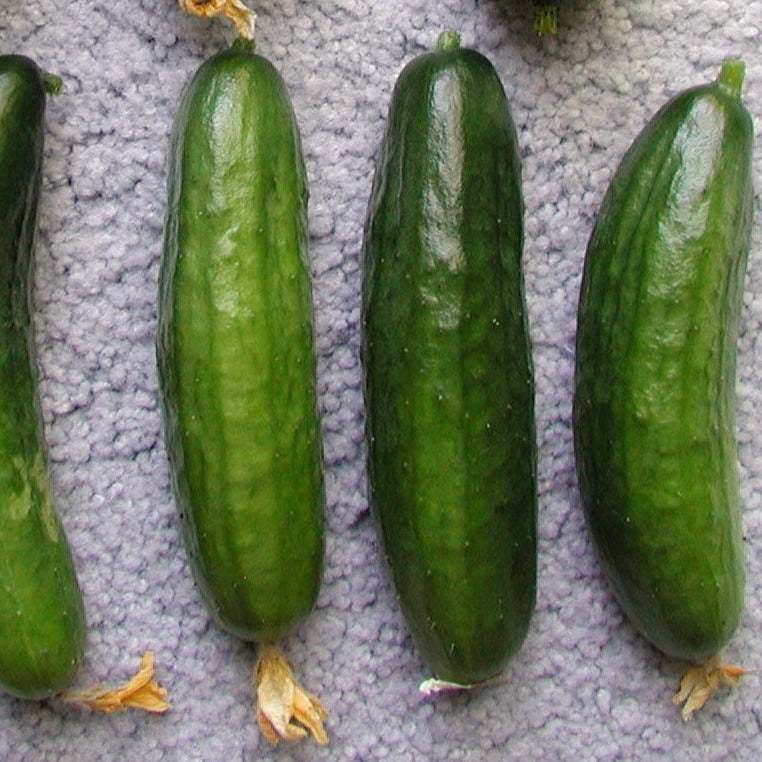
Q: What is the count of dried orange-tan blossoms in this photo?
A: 4